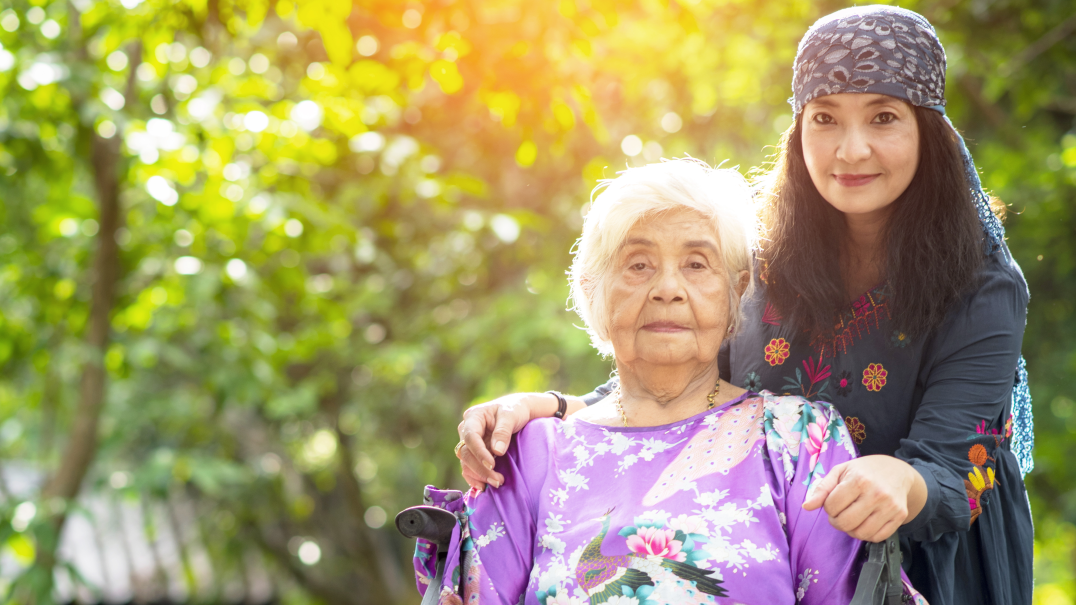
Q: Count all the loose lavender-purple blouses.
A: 1